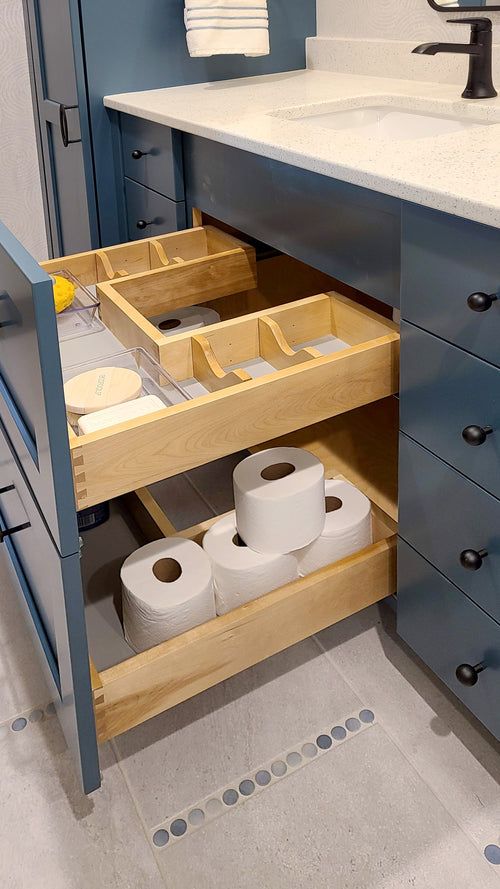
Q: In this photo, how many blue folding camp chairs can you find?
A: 0